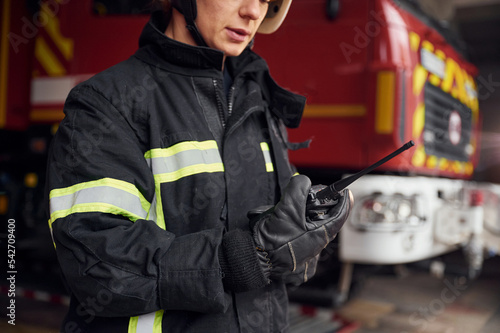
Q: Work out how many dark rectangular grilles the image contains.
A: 1